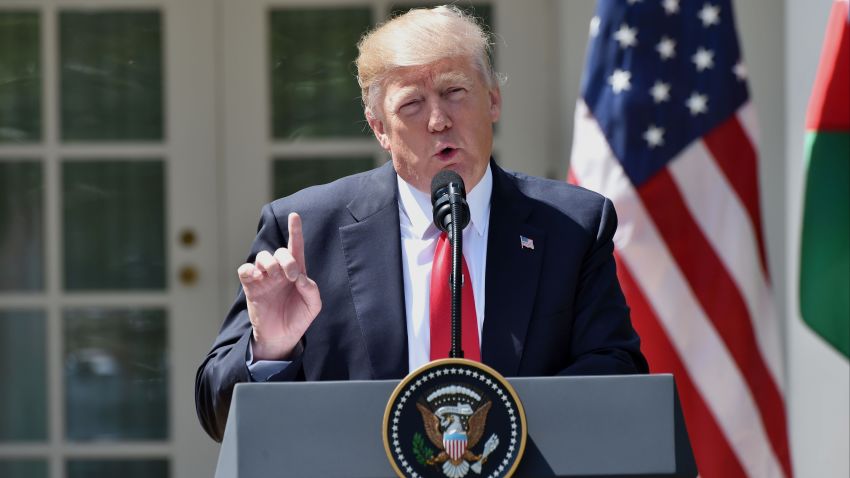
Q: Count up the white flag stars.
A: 12